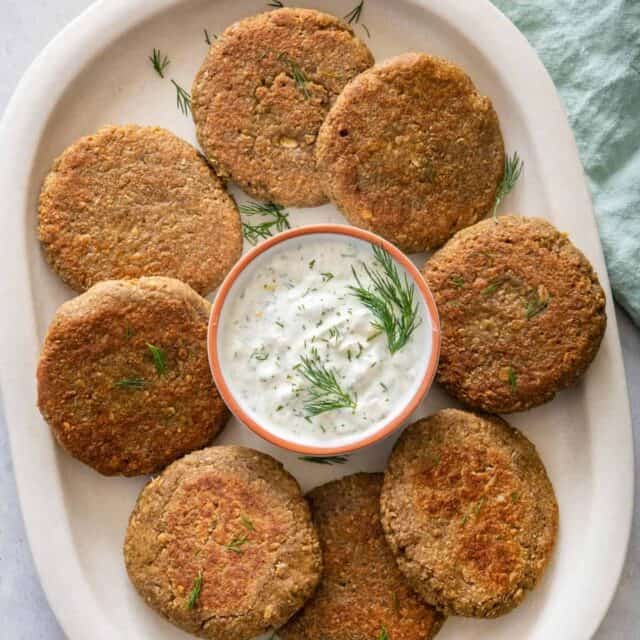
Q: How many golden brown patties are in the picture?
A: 8